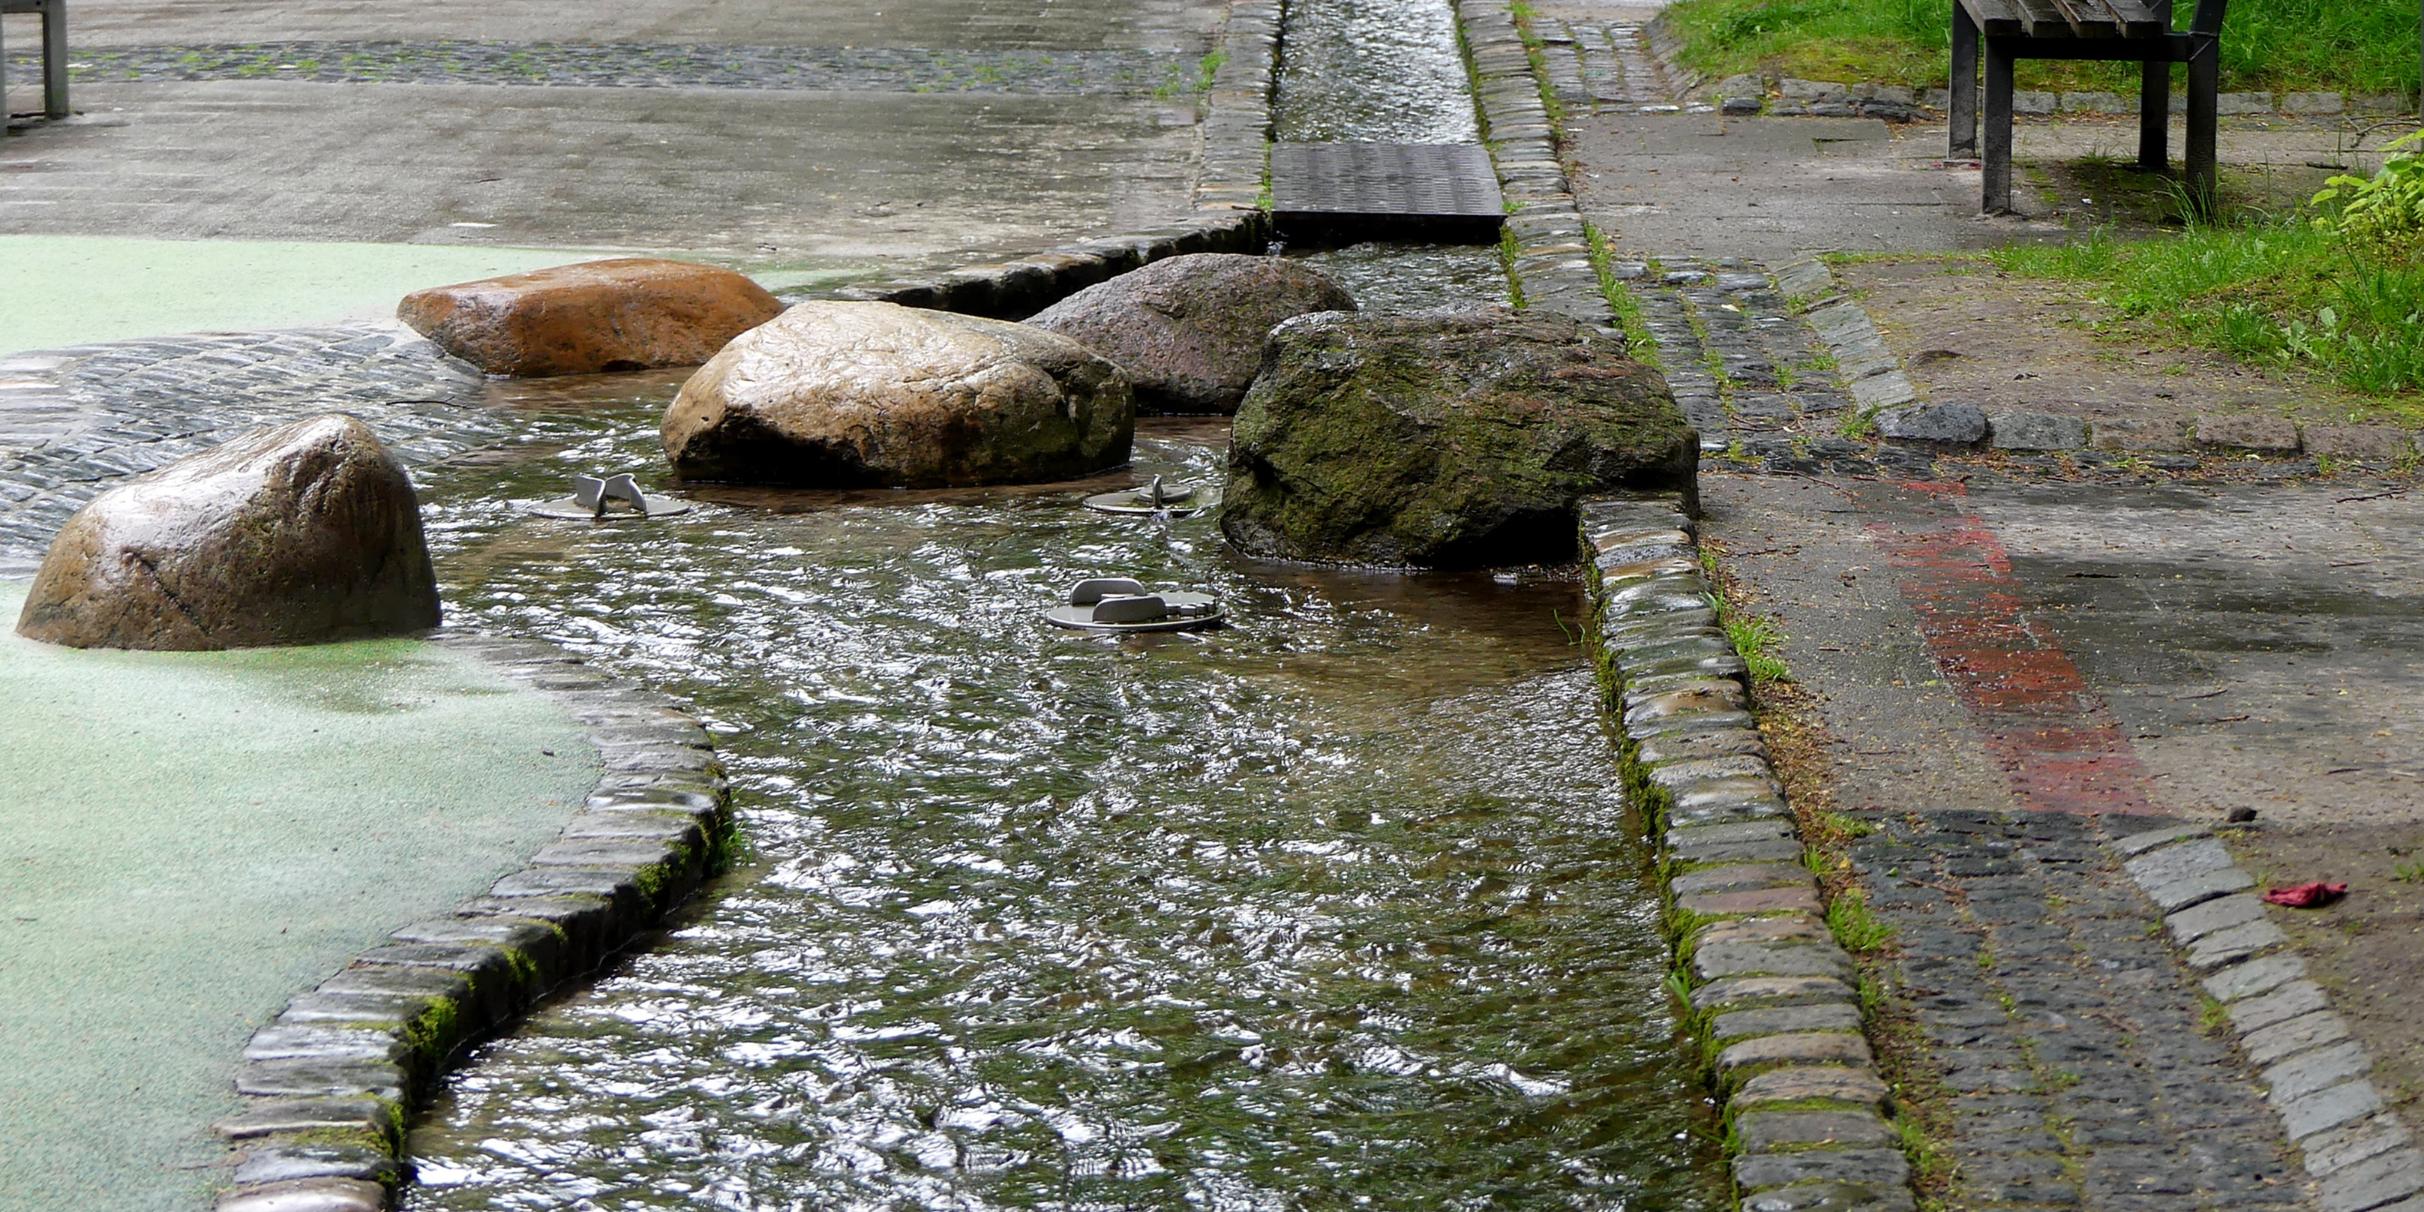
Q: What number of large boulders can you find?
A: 5